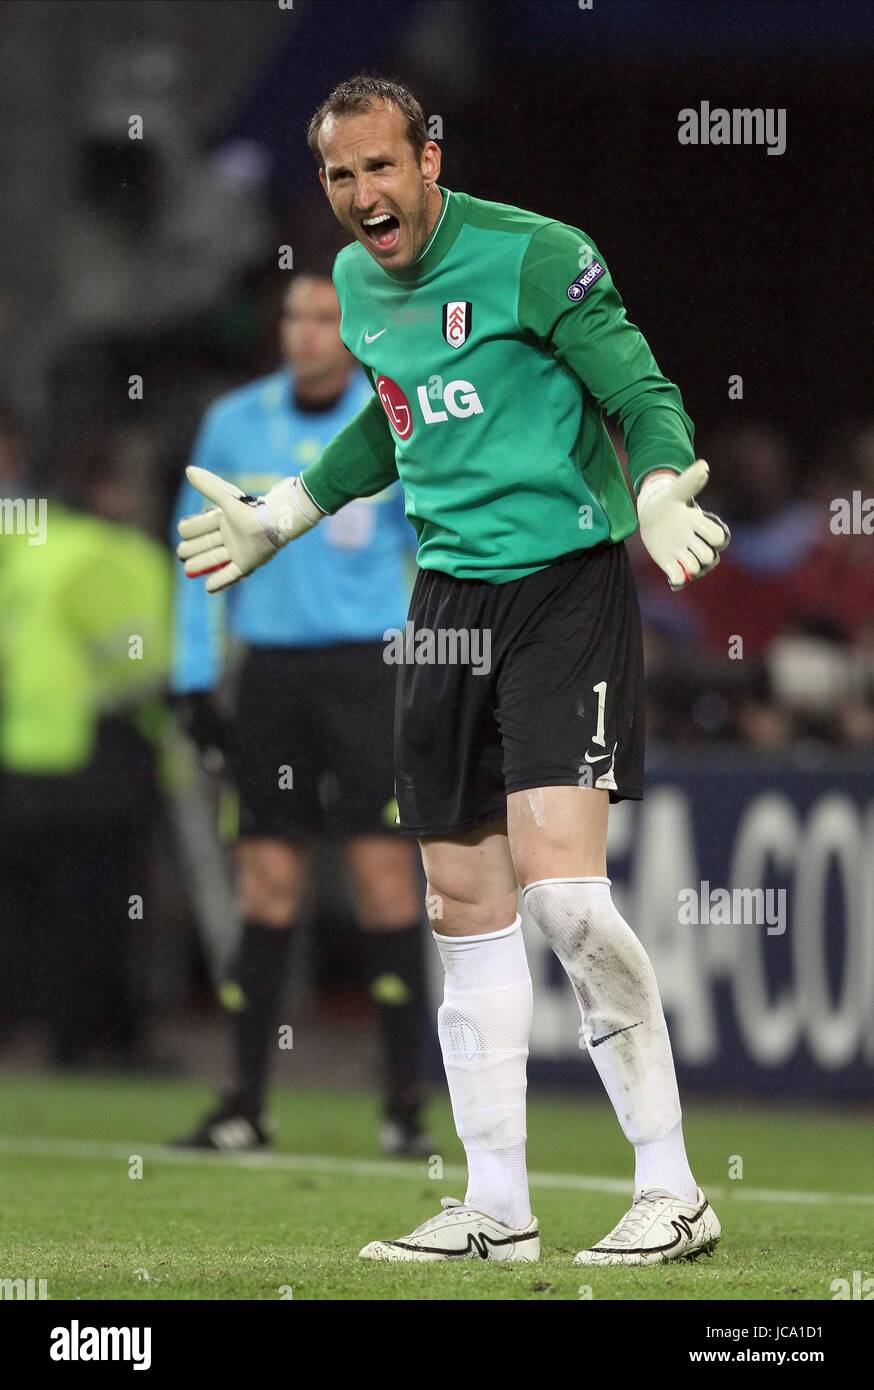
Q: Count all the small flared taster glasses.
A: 0